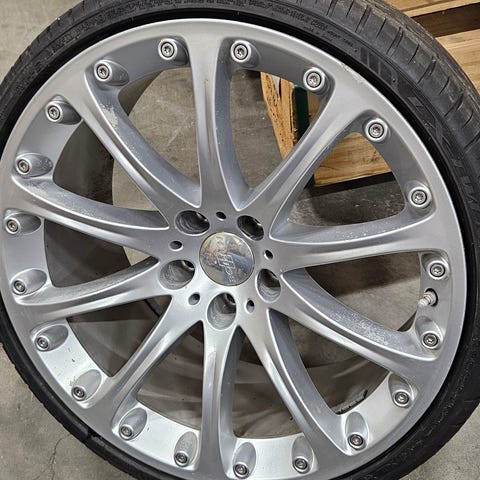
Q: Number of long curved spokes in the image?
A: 10